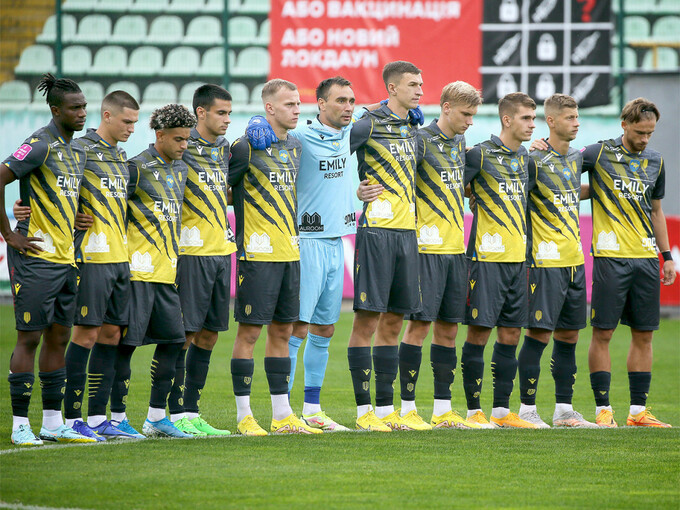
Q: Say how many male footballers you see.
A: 11